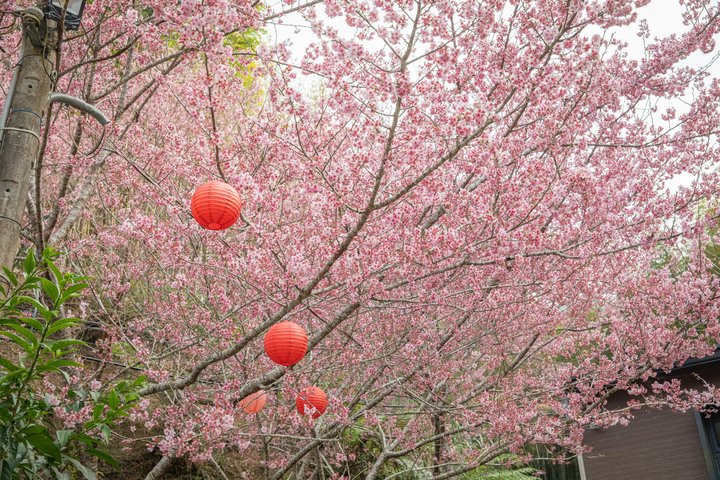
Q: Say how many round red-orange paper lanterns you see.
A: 4